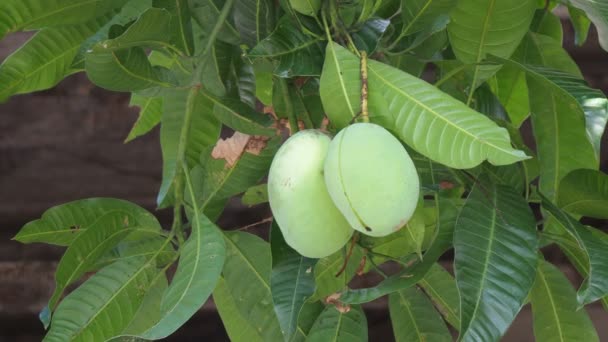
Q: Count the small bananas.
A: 0